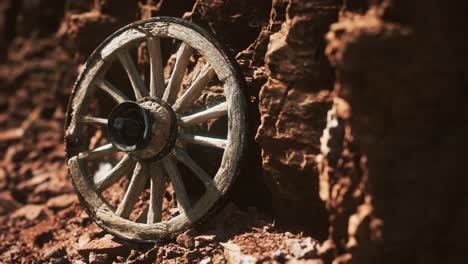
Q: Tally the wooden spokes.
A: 14